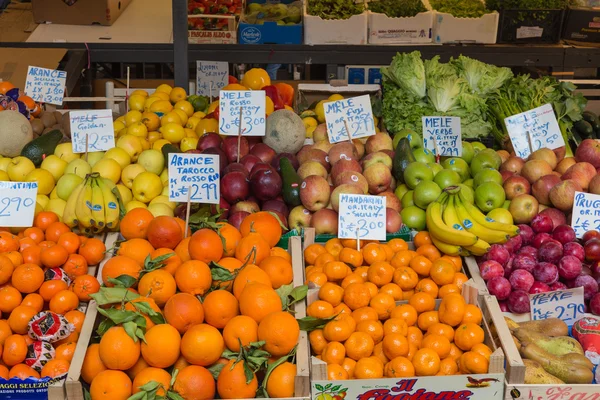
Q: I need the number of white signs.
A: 12